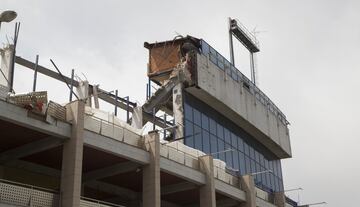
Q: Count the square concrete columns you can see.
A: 5